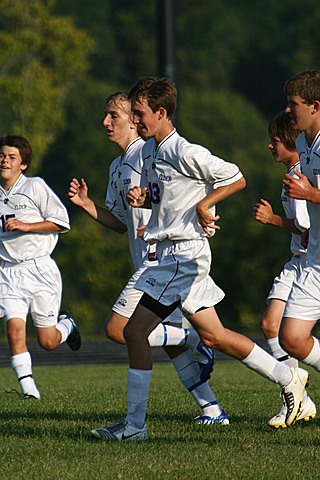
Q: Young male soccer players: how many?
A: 5